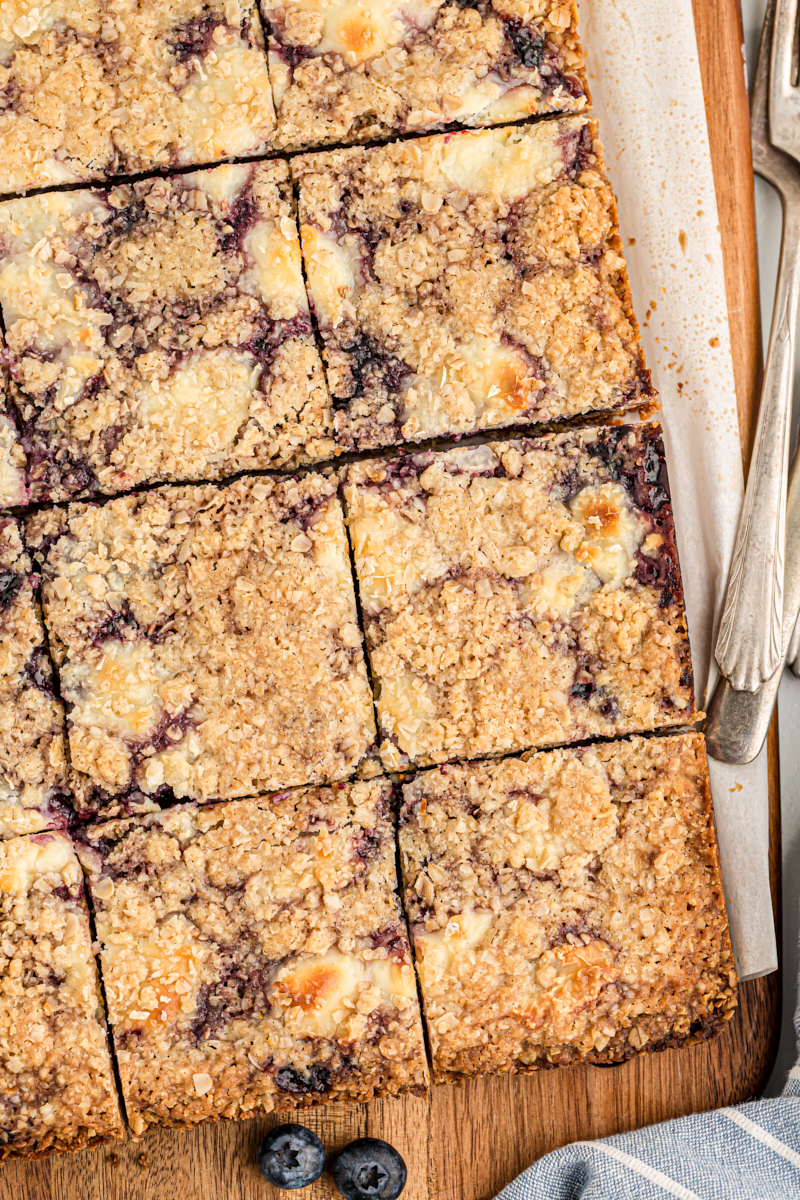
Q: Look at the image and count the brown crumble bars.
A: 11